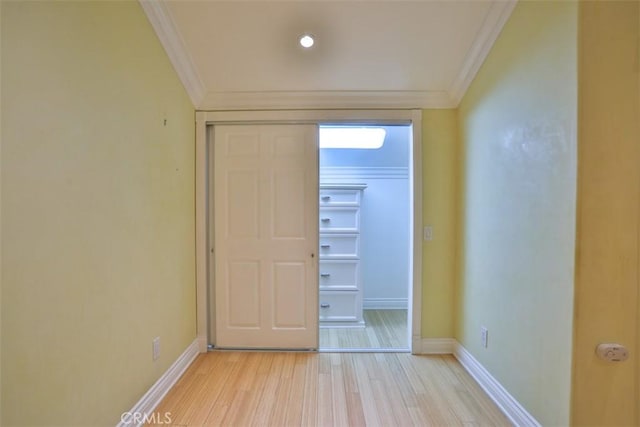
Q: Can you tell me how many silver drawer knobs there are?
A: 5